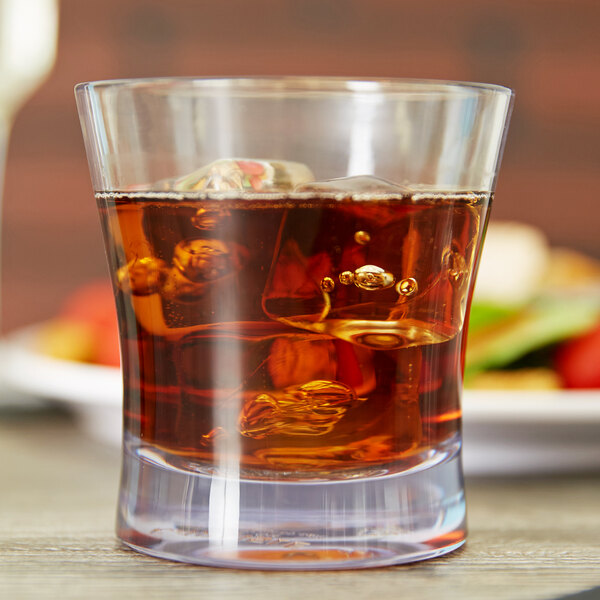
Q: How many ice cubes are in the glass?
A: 3